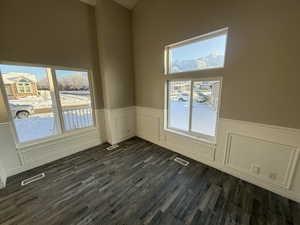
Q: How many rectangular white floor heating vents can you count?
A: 3